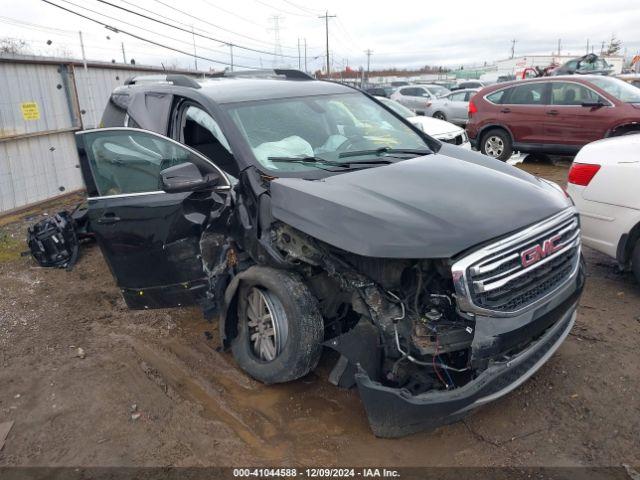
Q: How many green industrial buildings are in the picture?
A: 1